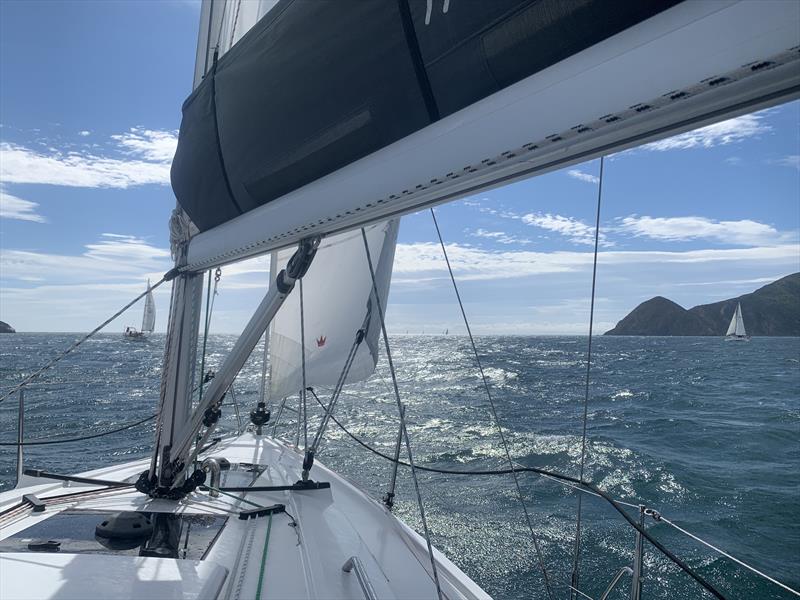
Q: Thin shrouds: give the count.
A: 2